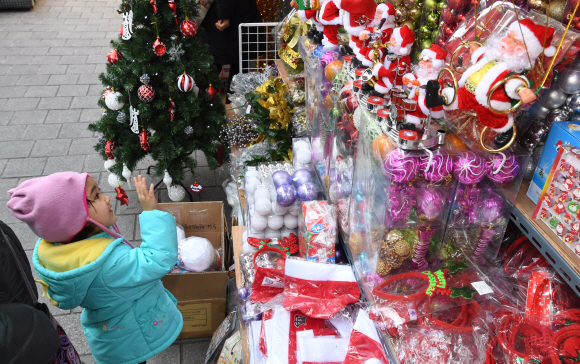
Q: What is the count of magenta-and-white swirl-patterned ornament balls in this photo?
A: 4